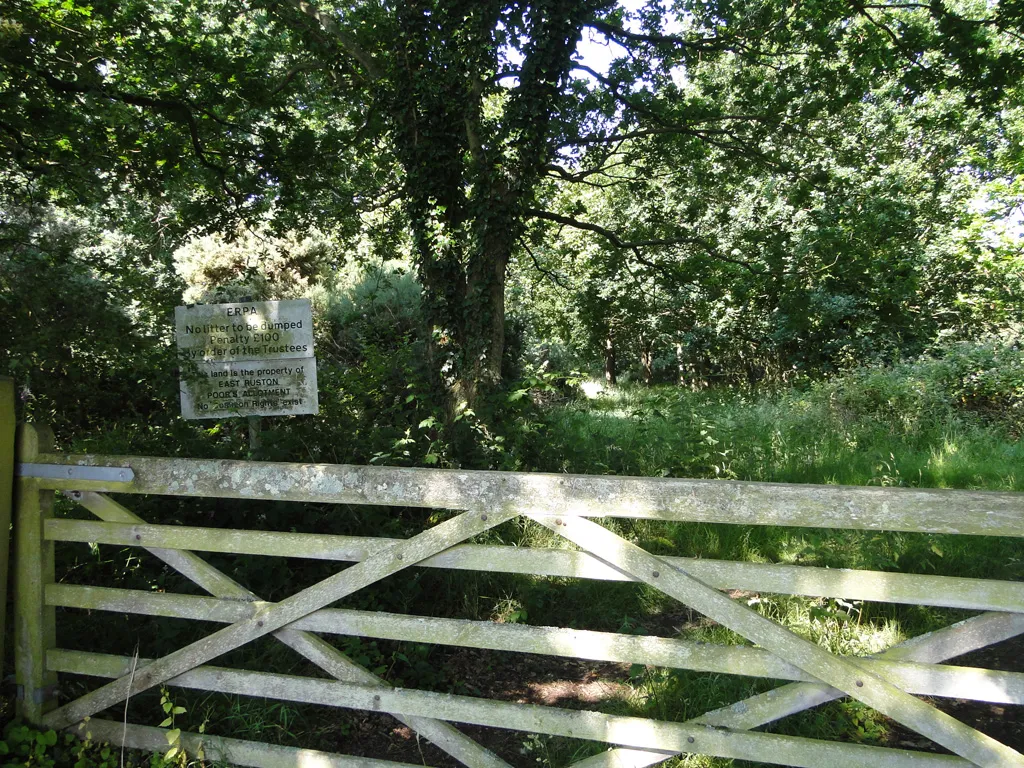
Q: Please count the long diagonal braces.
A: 4